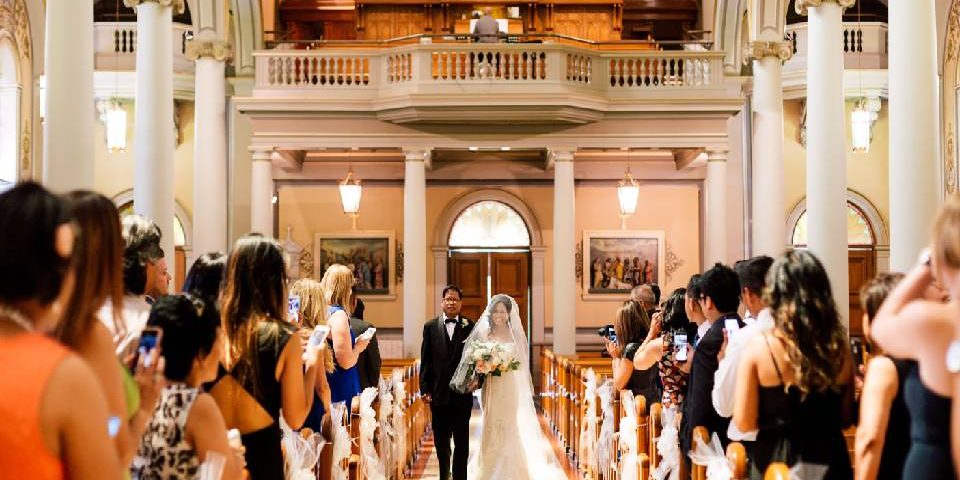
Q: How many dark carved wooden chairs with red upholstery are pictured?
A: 0